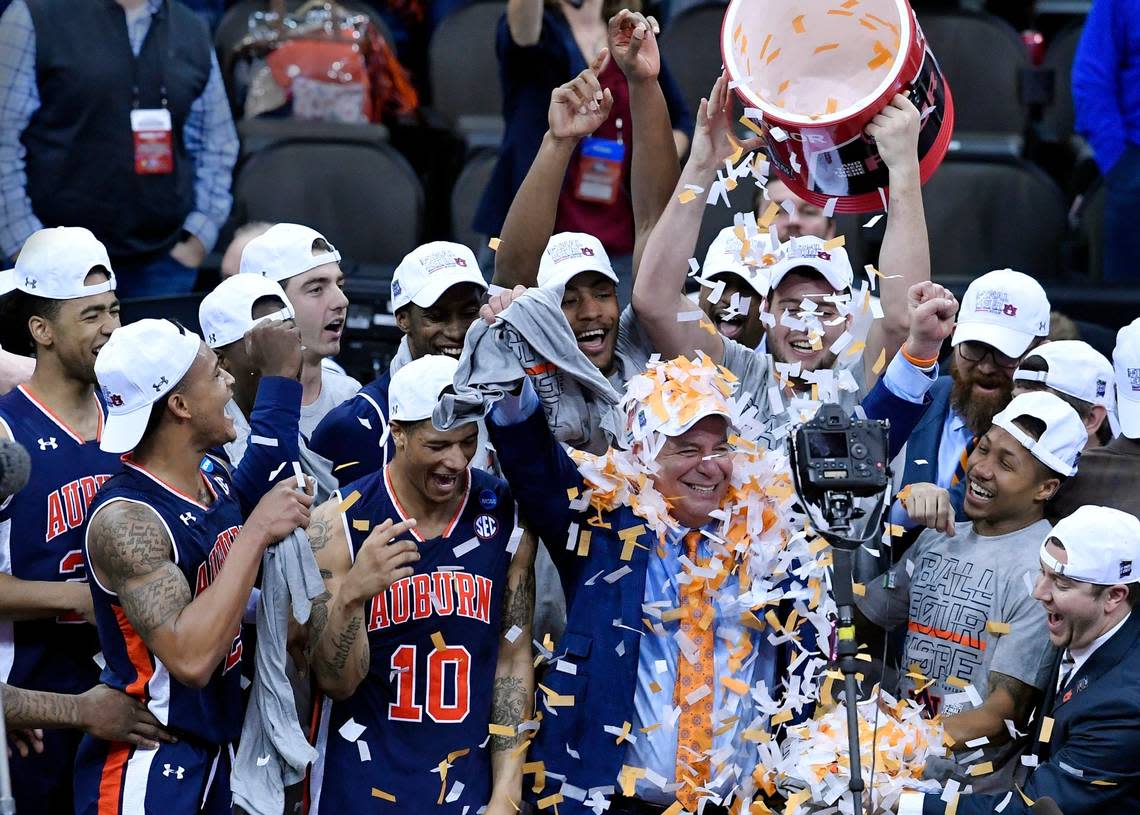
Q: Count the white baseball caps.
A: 15